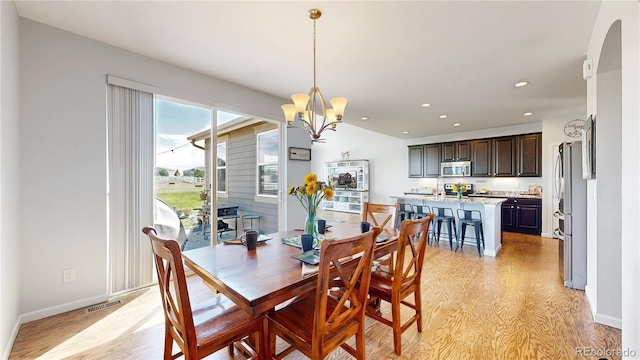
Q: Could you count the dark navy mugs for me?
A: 4